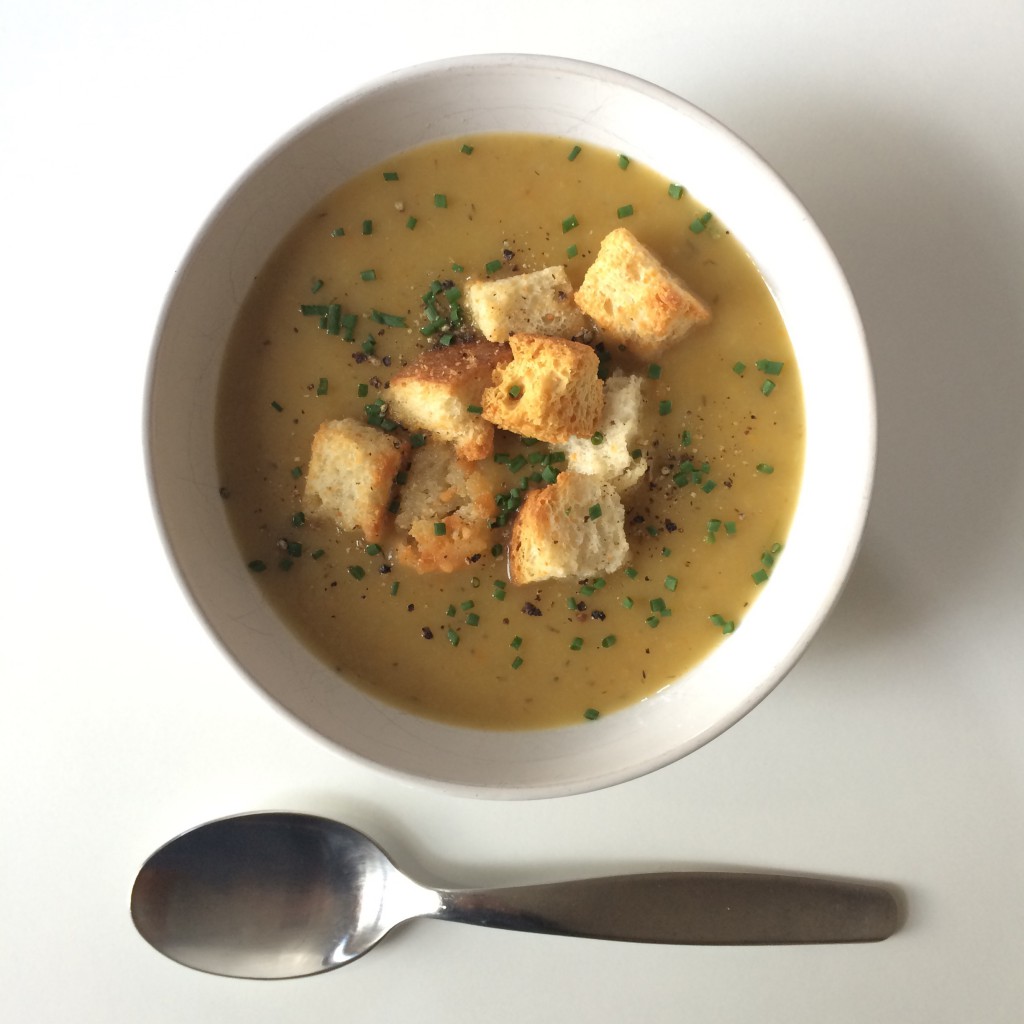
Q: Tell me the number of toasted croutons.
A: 8